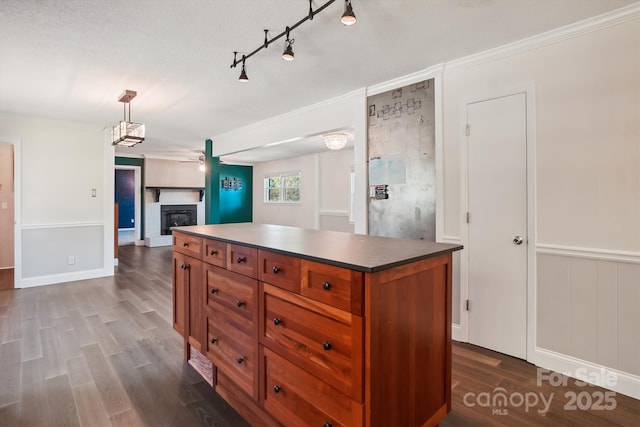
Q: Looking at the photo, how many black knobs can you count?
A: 15